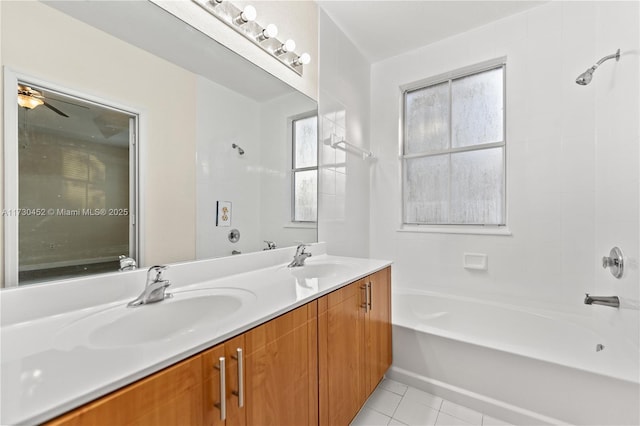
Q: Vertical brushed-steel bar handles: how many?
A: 4